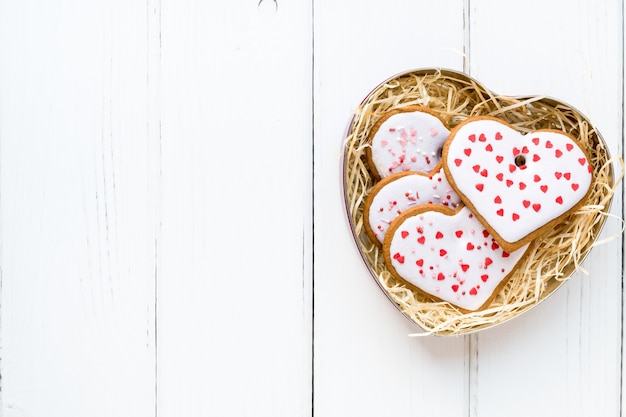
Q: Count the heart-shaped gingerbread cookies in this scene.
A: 4